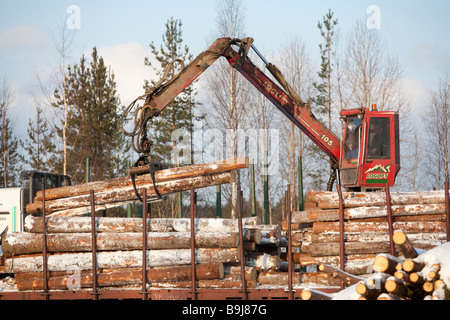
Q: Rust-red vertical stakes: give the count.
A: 9